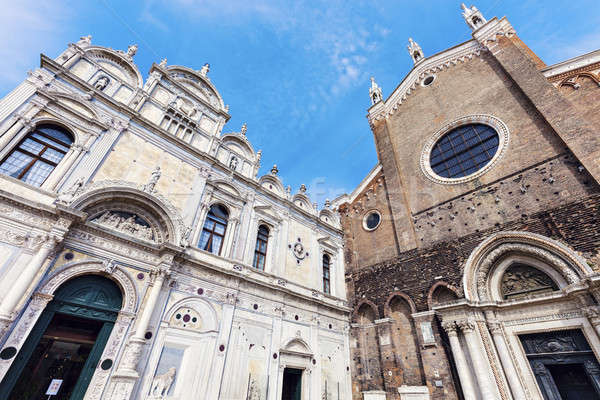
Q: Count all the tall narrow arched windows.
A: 4